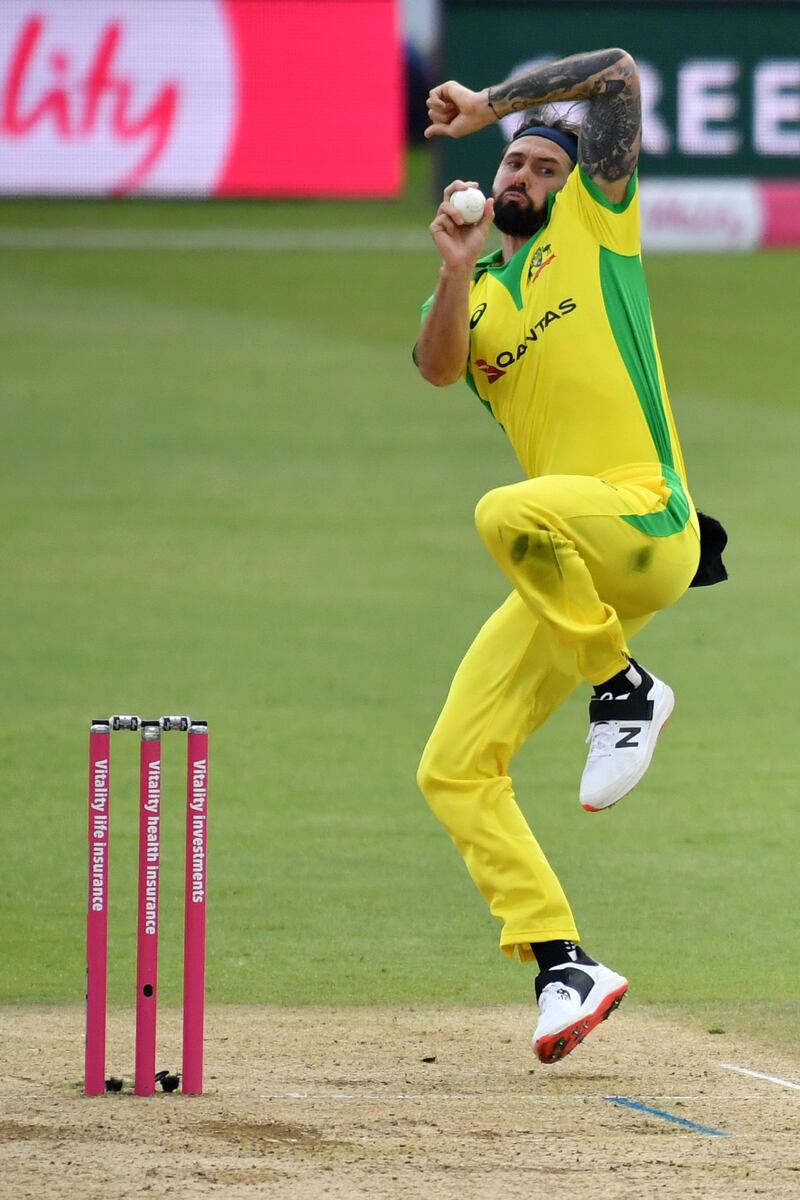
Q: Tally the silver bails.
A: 2